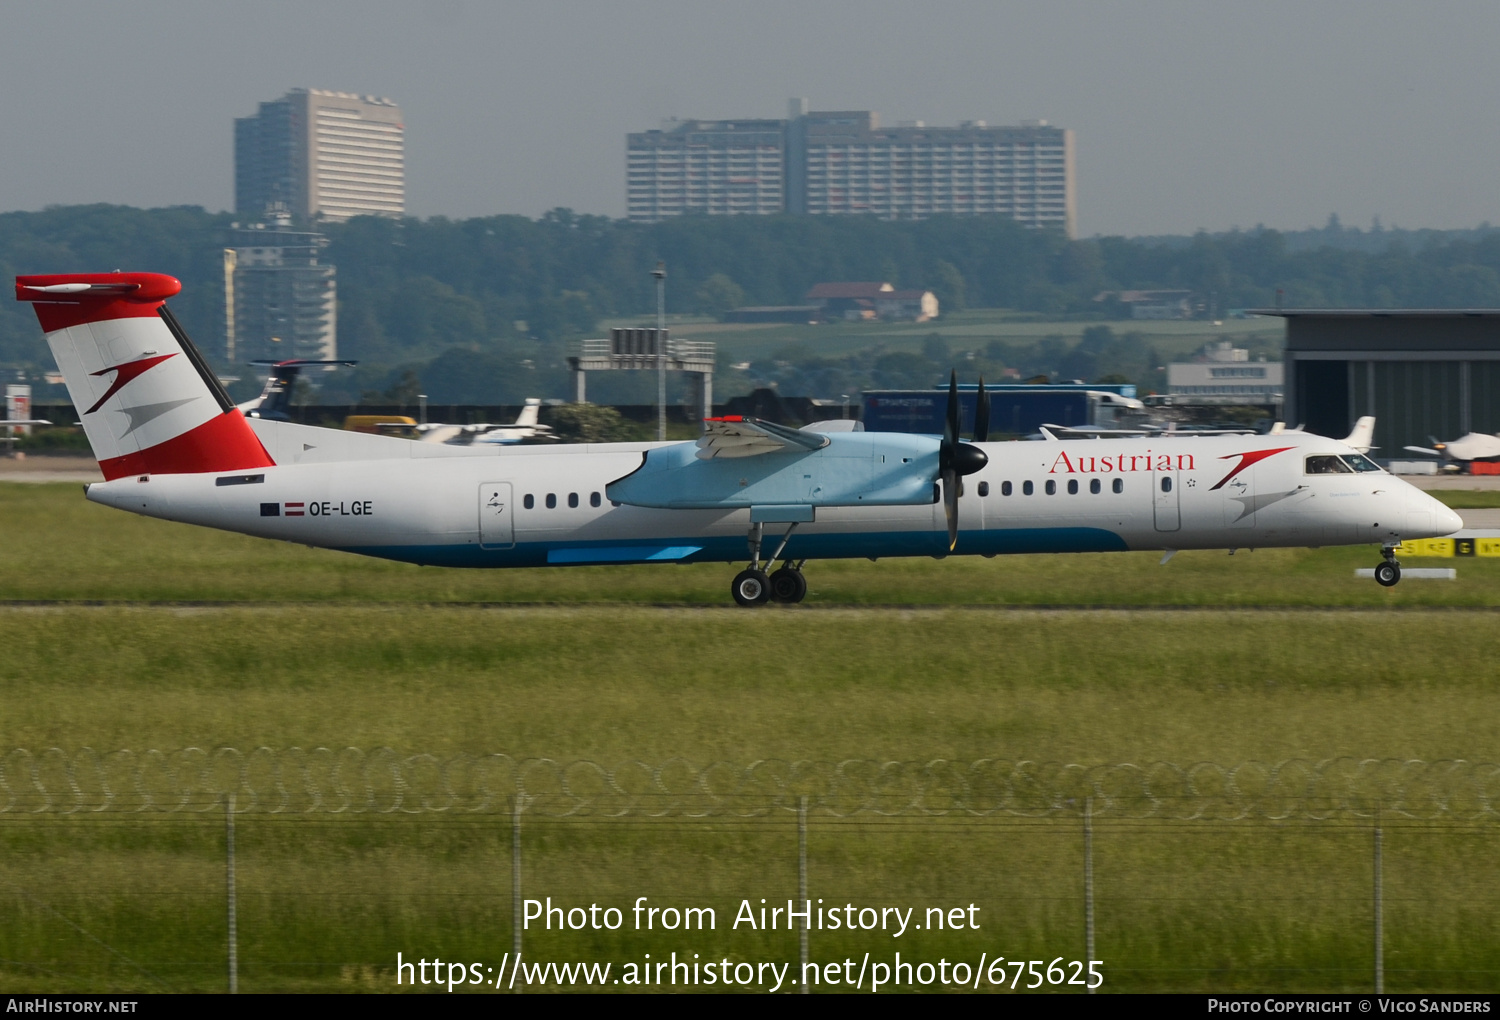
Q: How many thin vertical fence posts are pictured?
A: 5